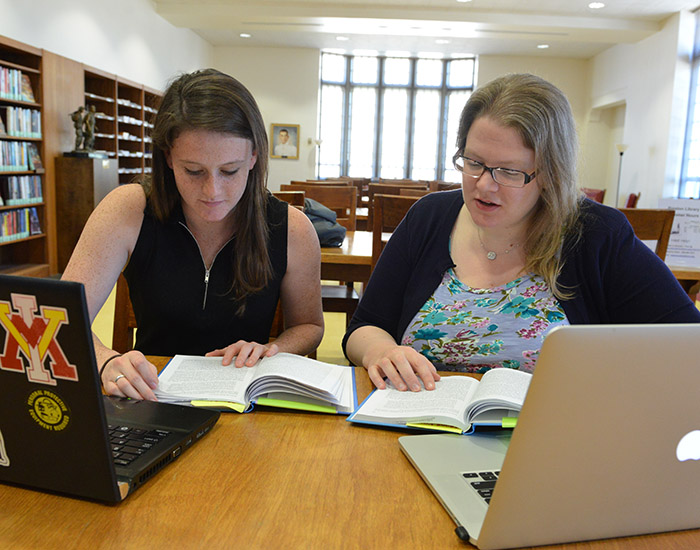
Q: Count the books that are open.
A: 2